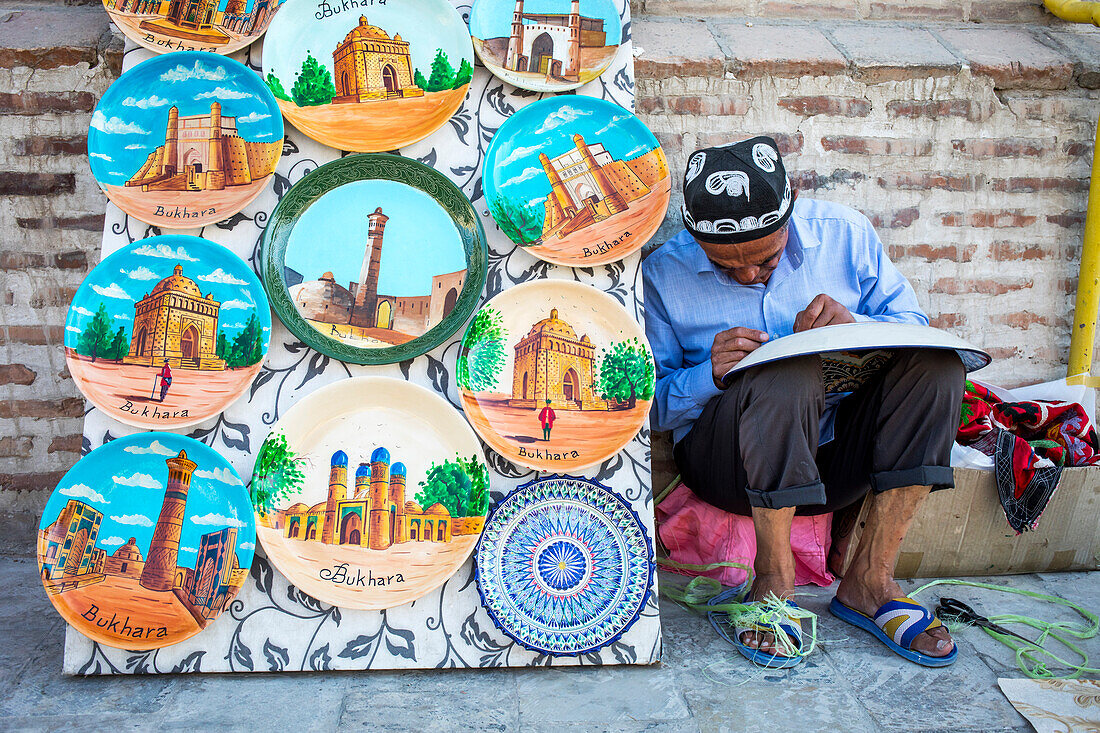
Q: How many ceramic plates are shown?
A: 12